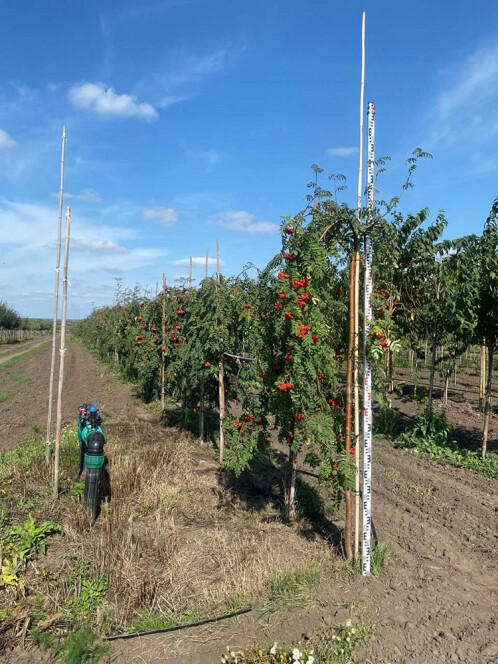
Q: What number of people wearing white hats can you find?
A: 0